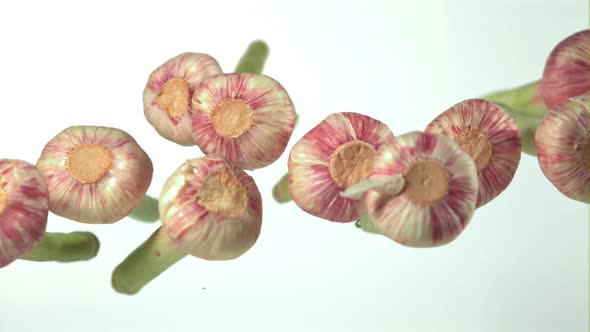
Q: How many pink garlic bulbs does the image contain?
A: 10